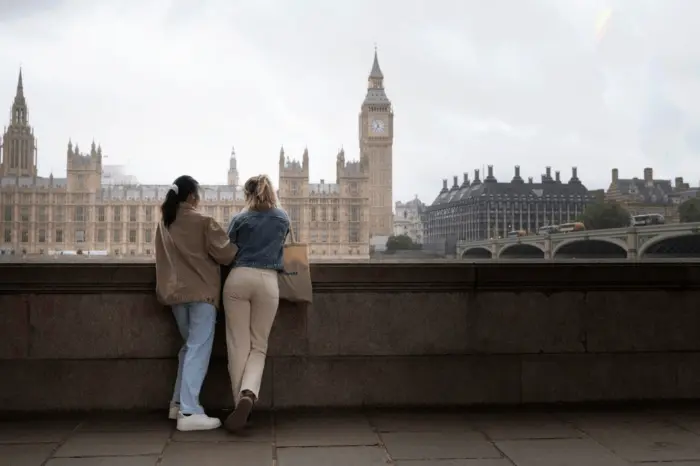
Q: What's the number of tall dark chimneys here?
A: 11